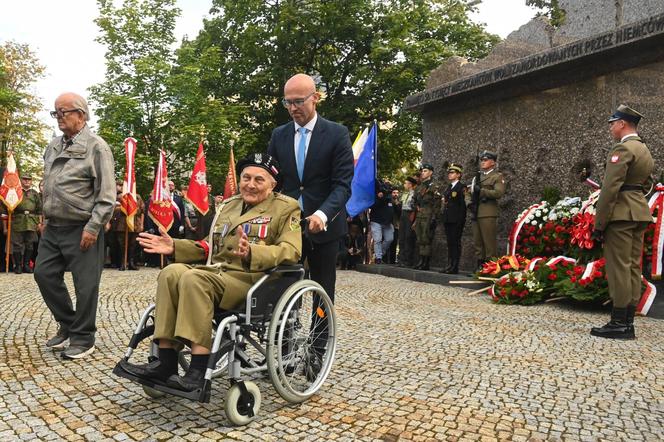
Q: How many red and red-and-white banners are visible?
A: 5